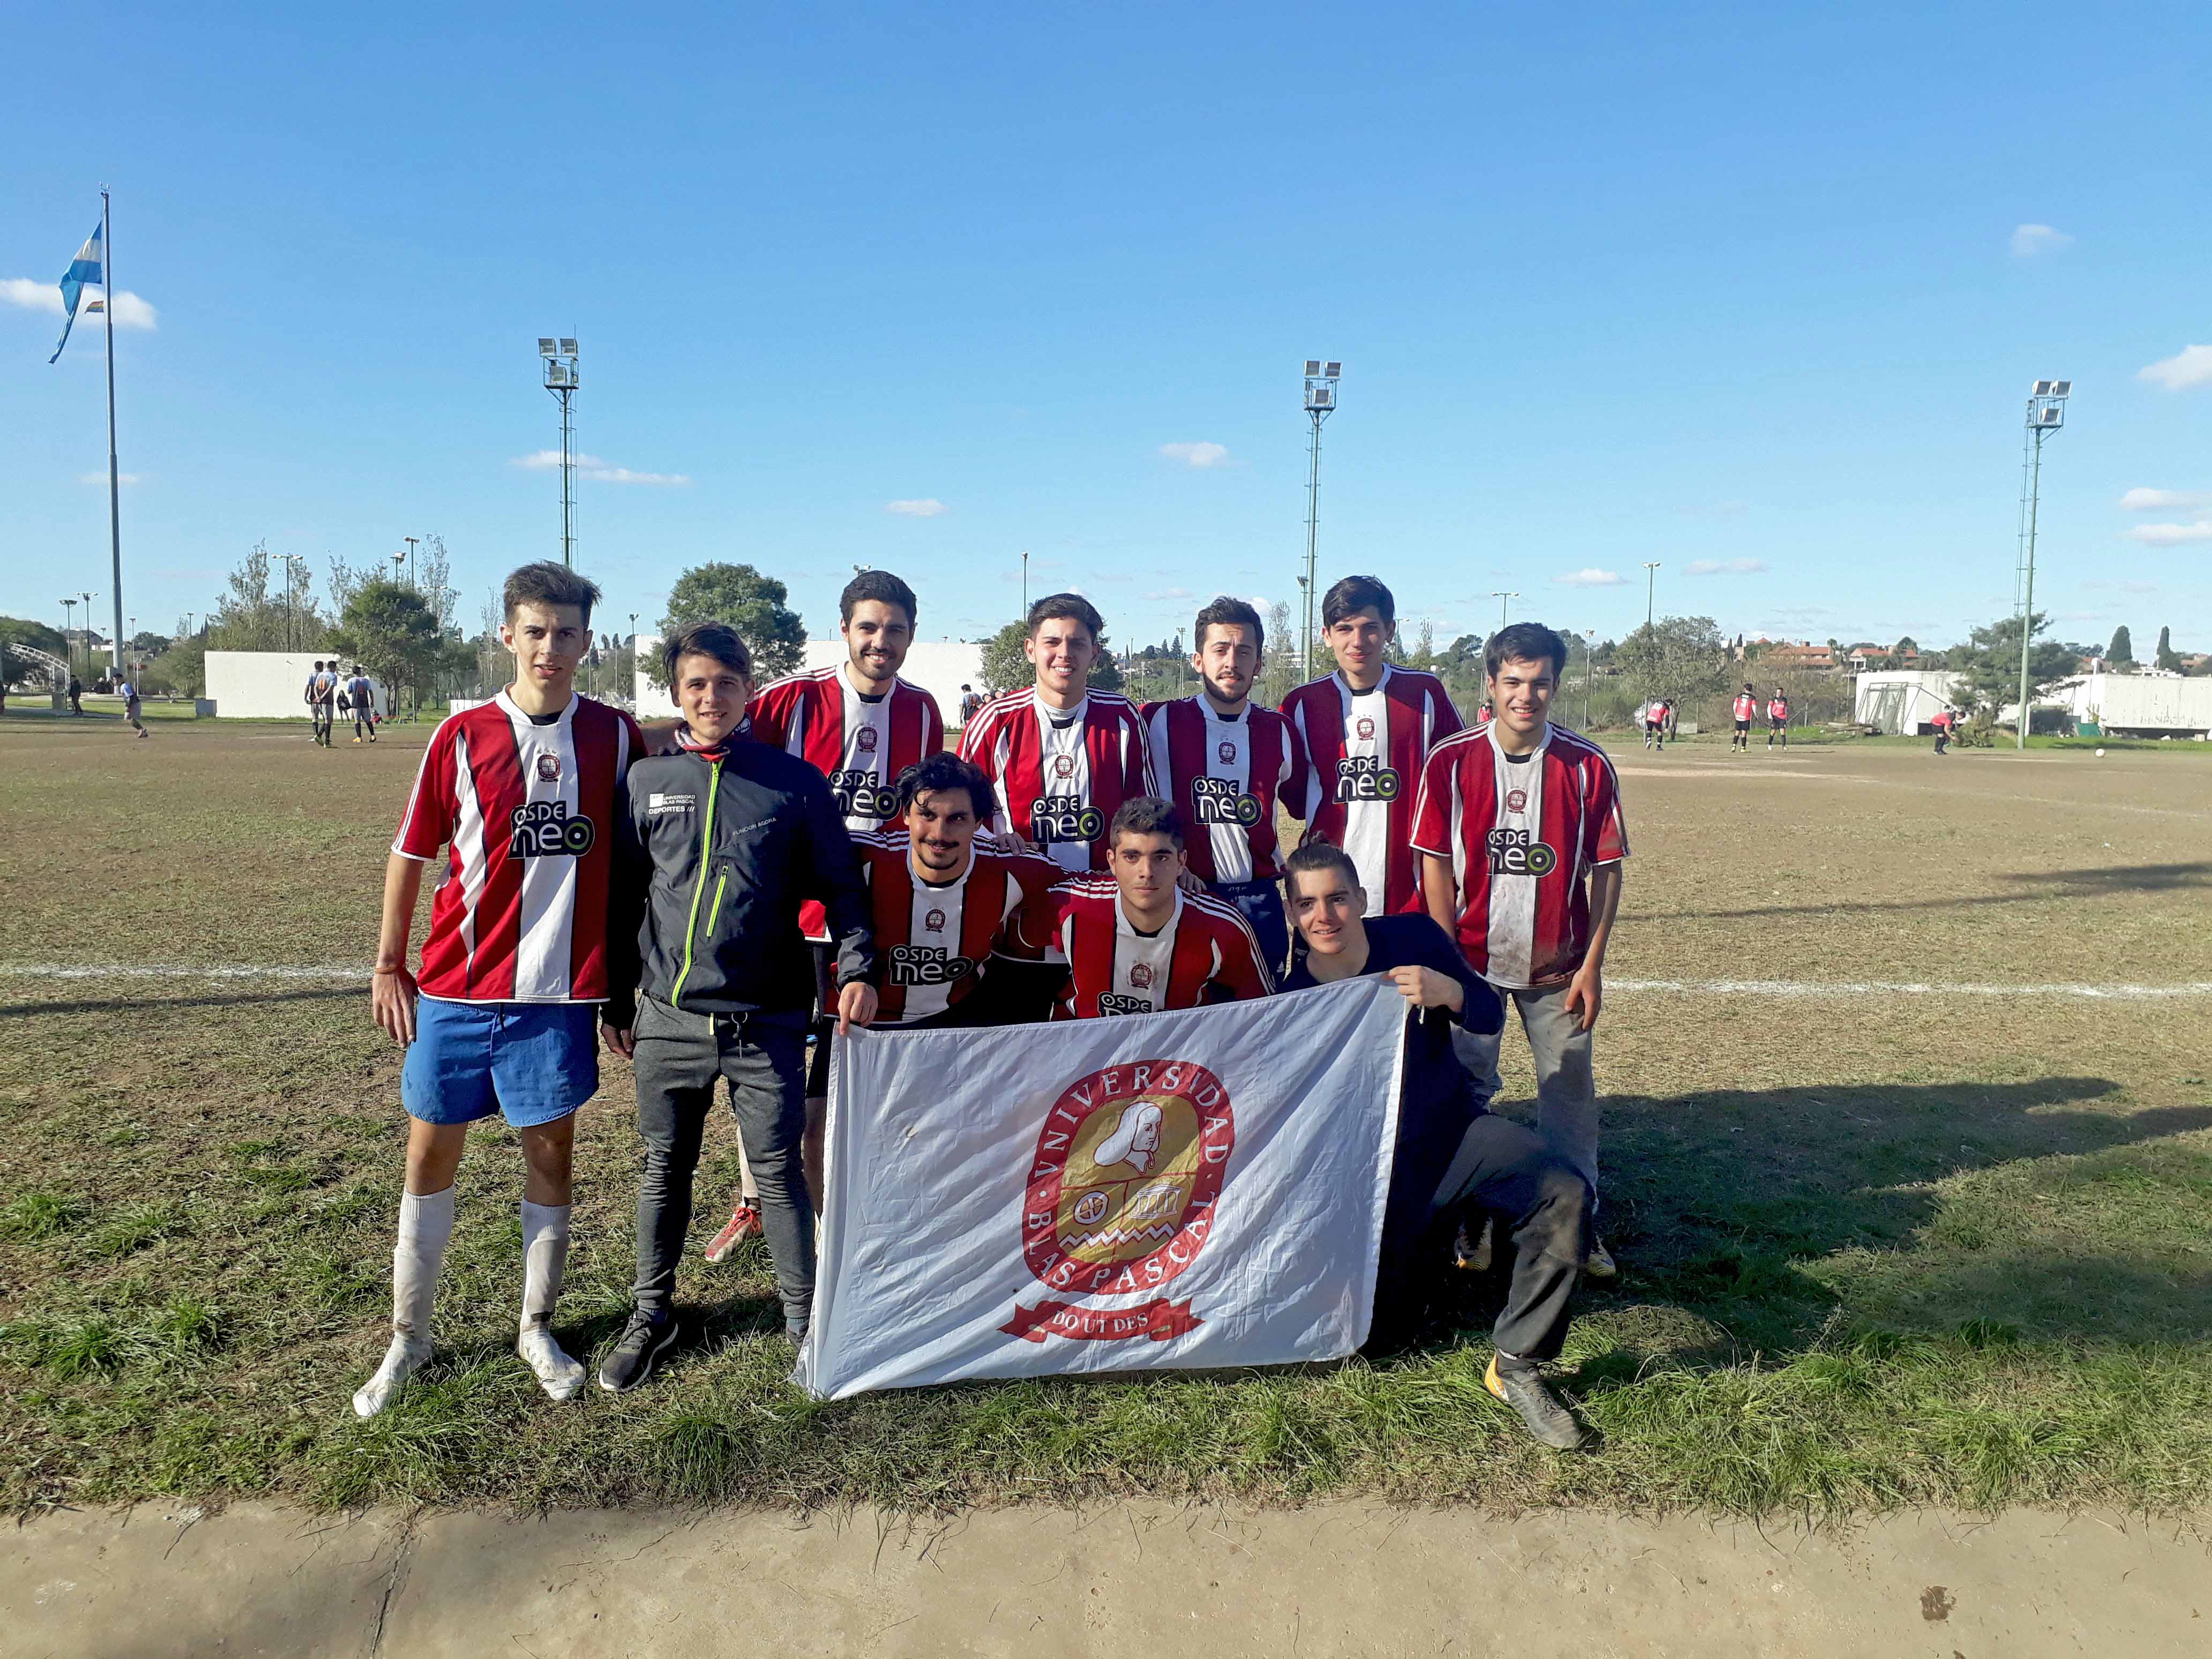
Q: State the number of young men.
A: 10